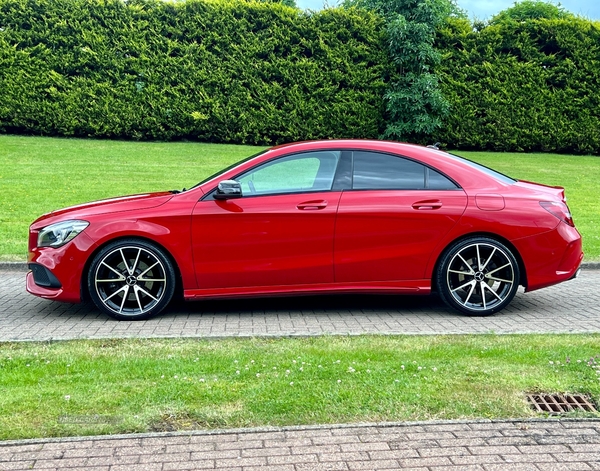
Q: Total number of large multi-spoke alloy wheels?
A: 2